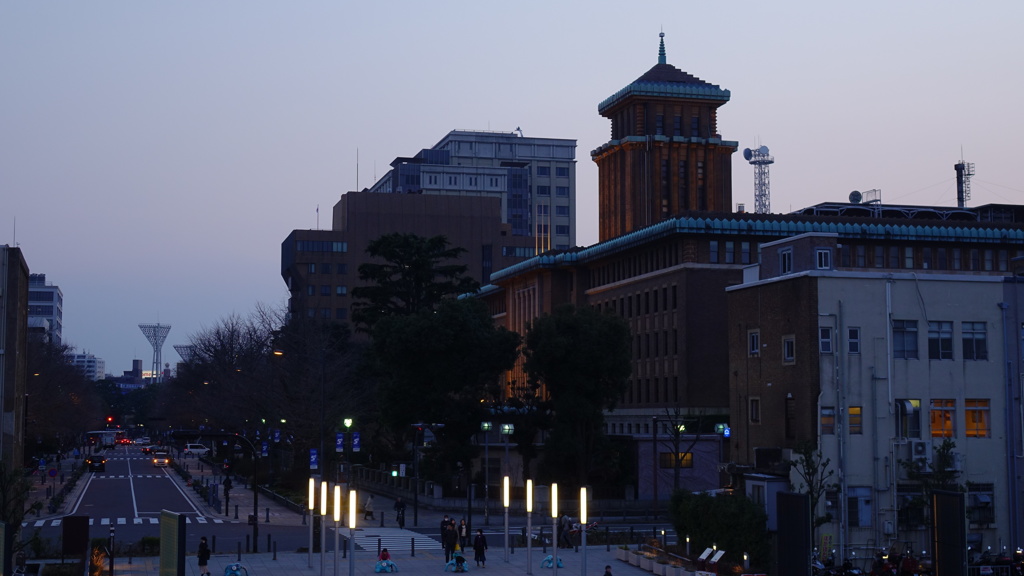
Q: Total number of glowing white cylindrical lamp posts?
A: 8